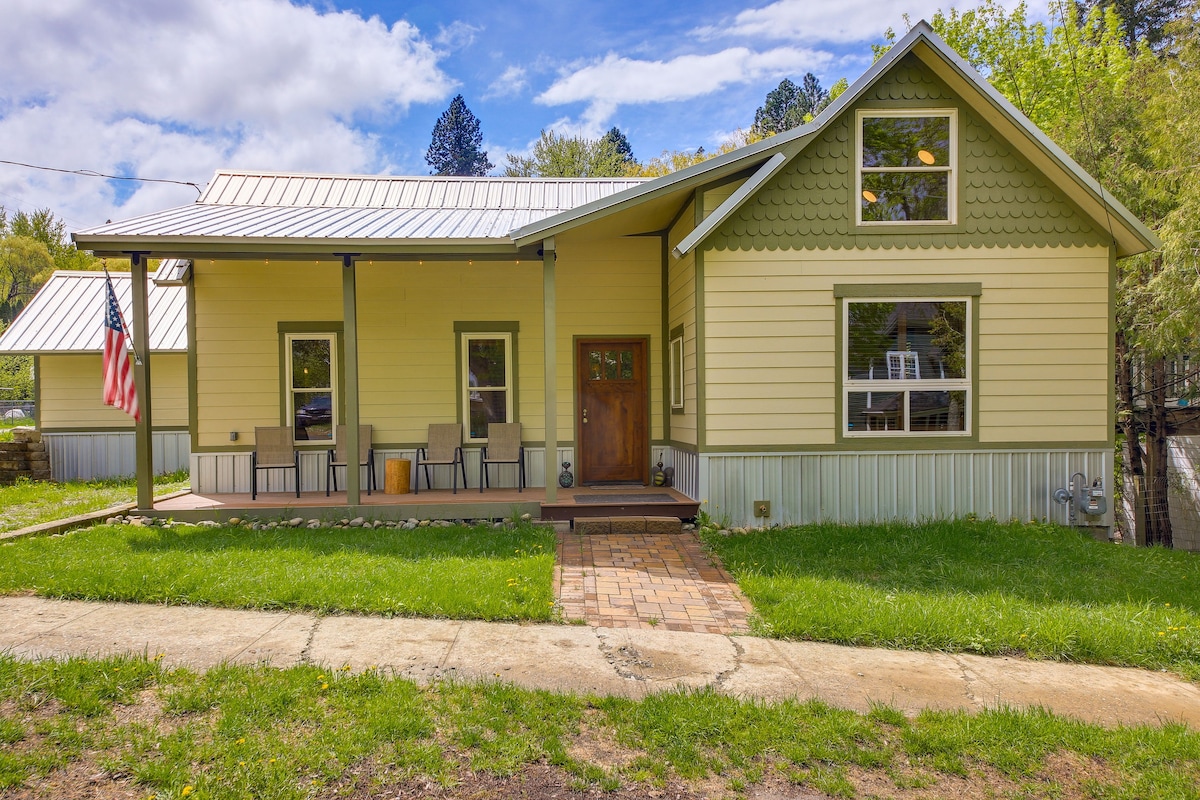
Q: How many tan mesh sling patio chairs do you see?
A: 4